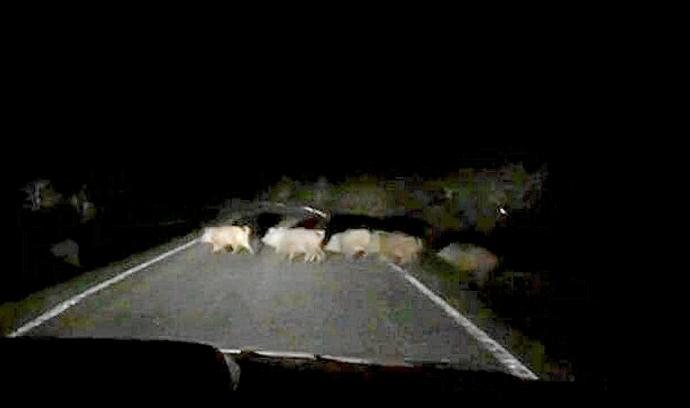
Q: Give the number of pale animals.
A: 5